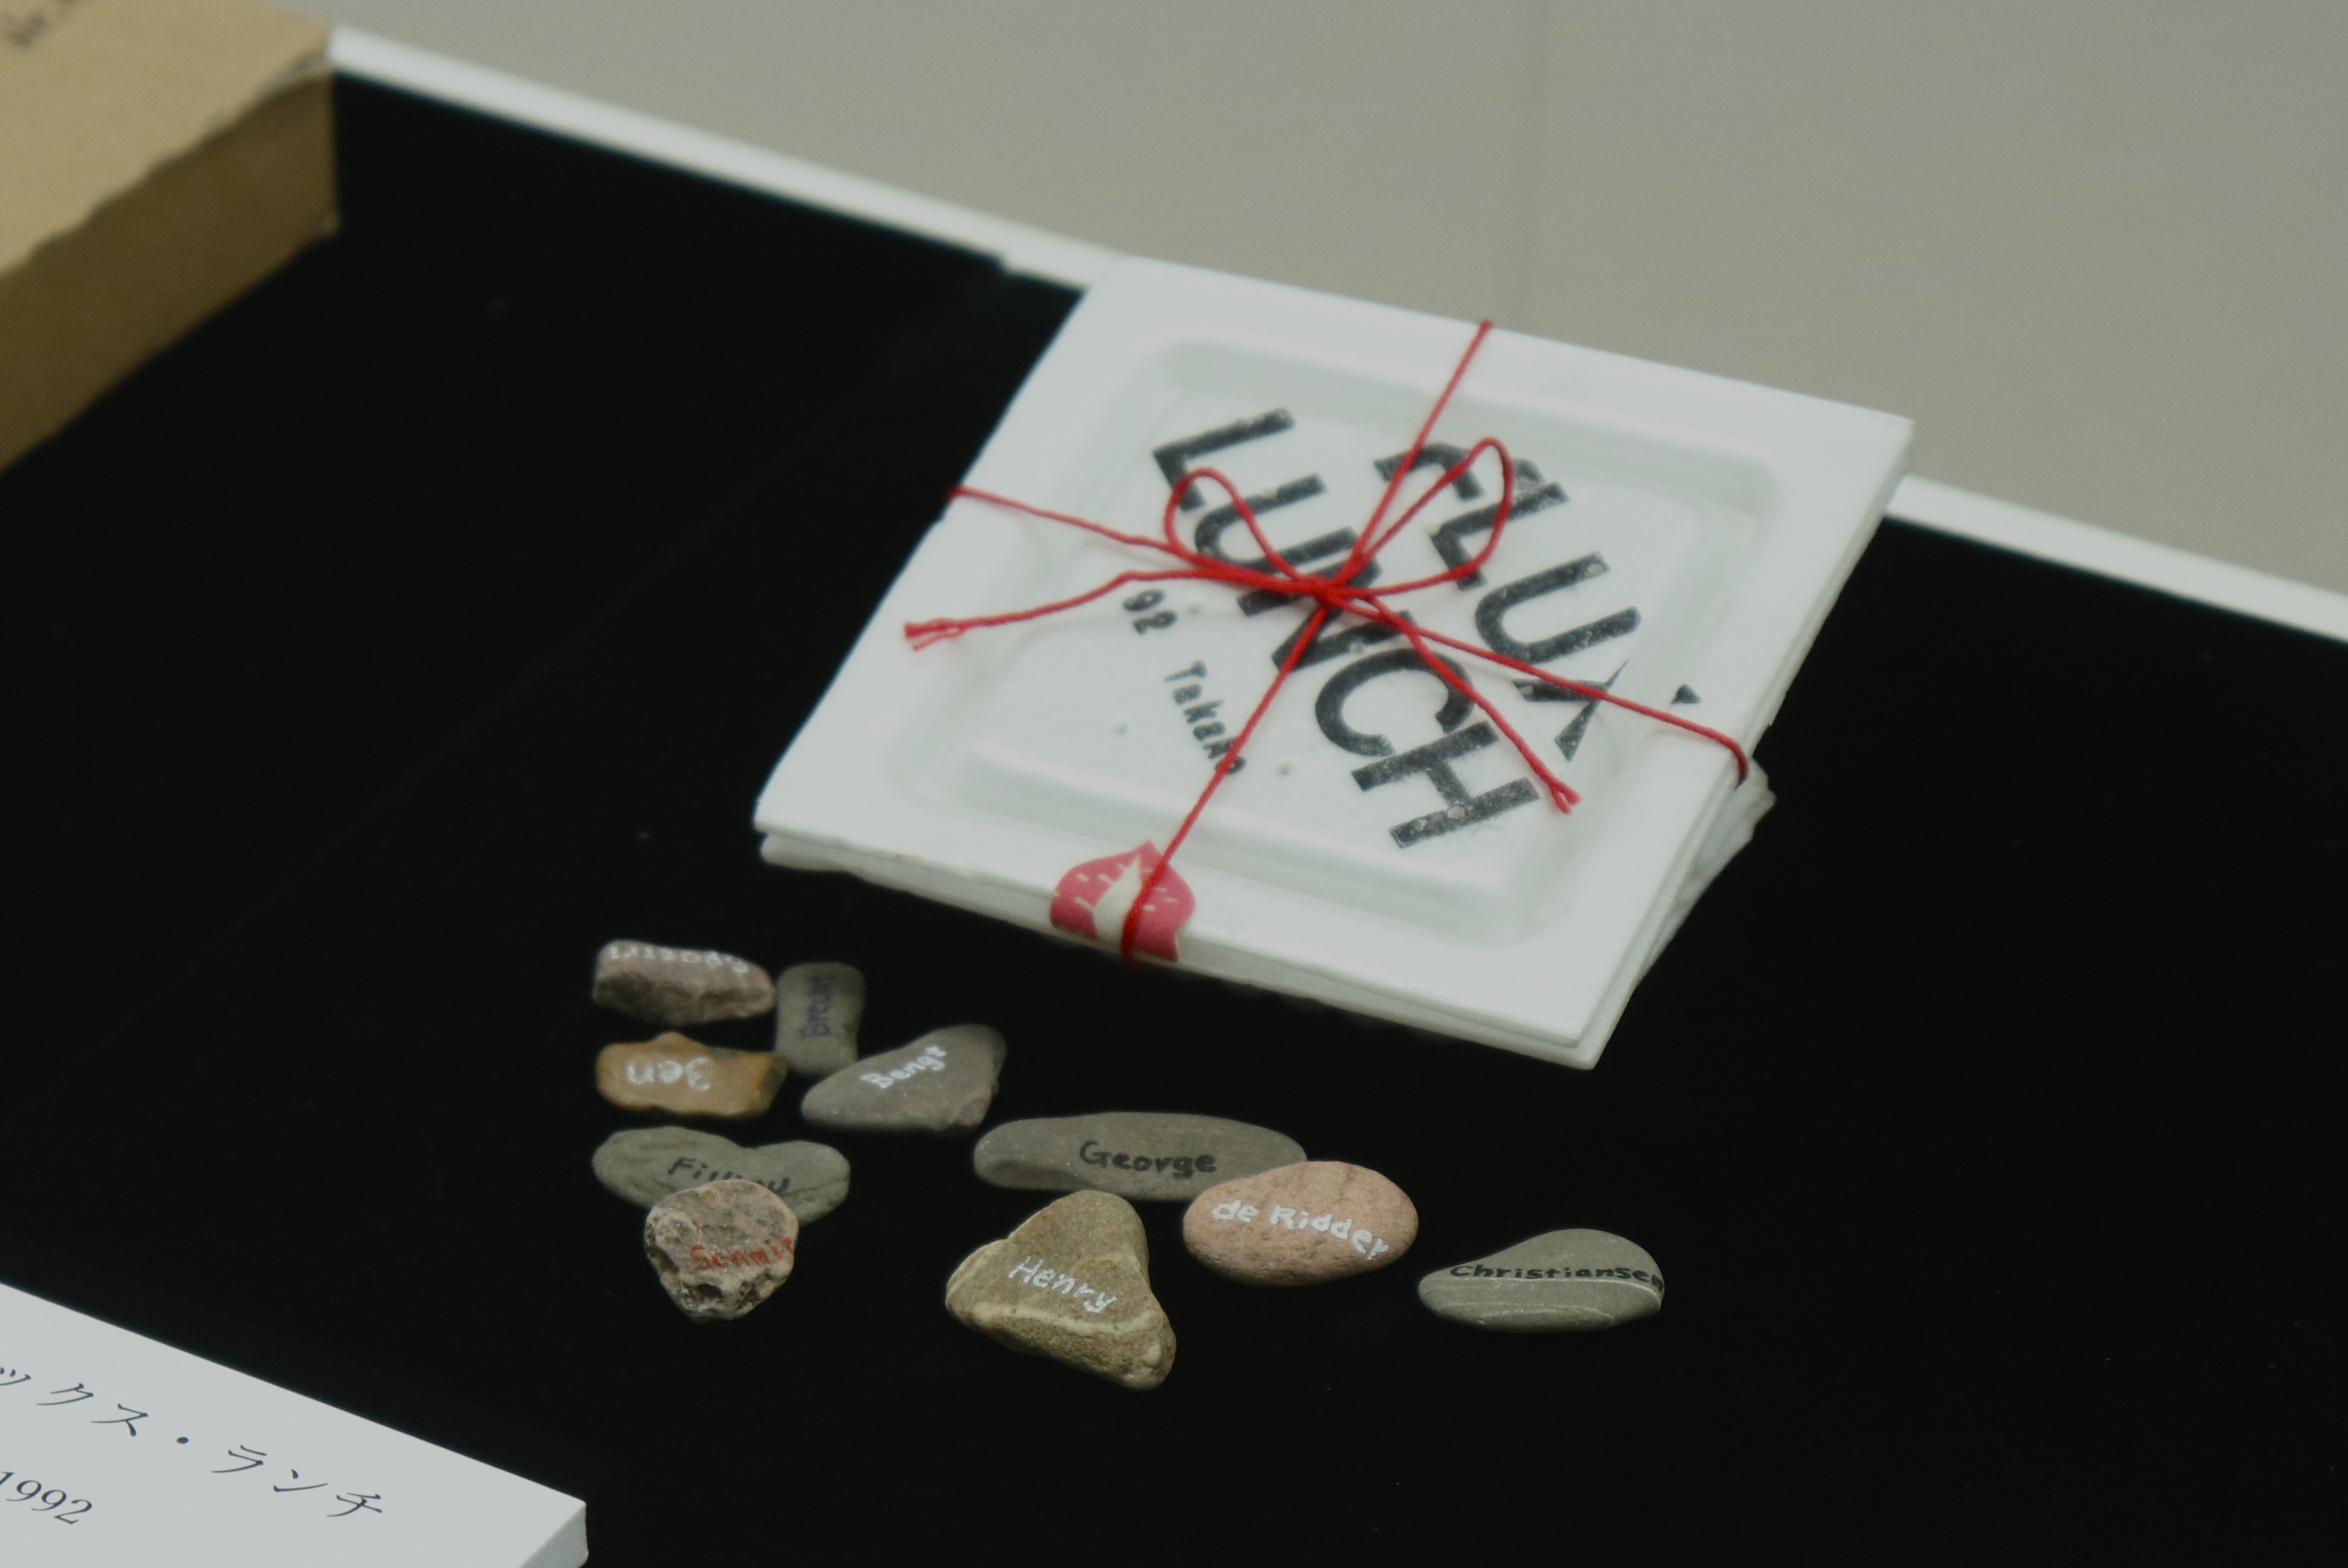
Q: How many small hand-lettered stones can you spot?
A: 10